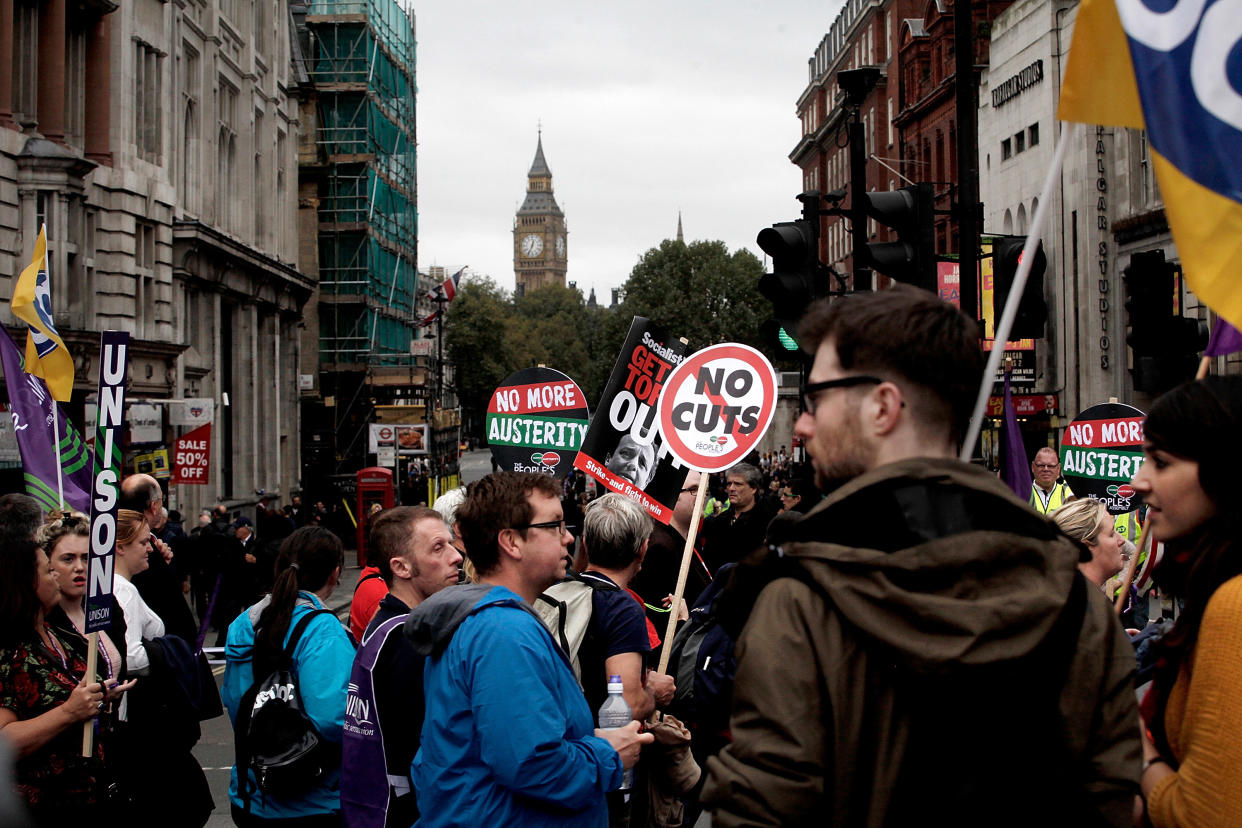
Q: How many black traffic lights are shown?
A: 4